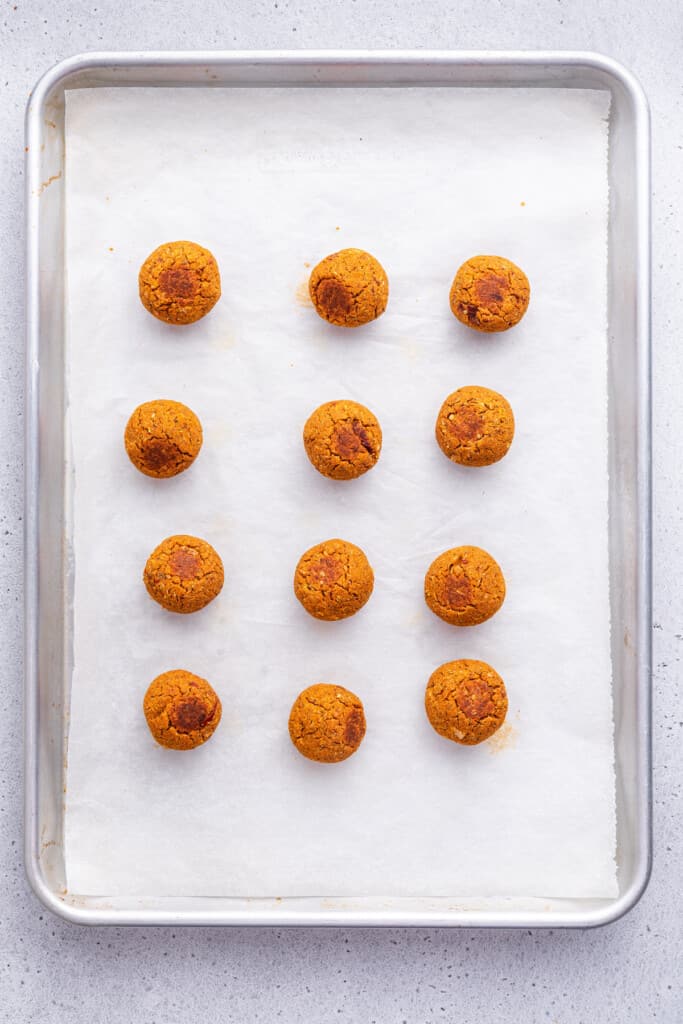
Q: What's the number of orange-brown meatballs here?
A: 12